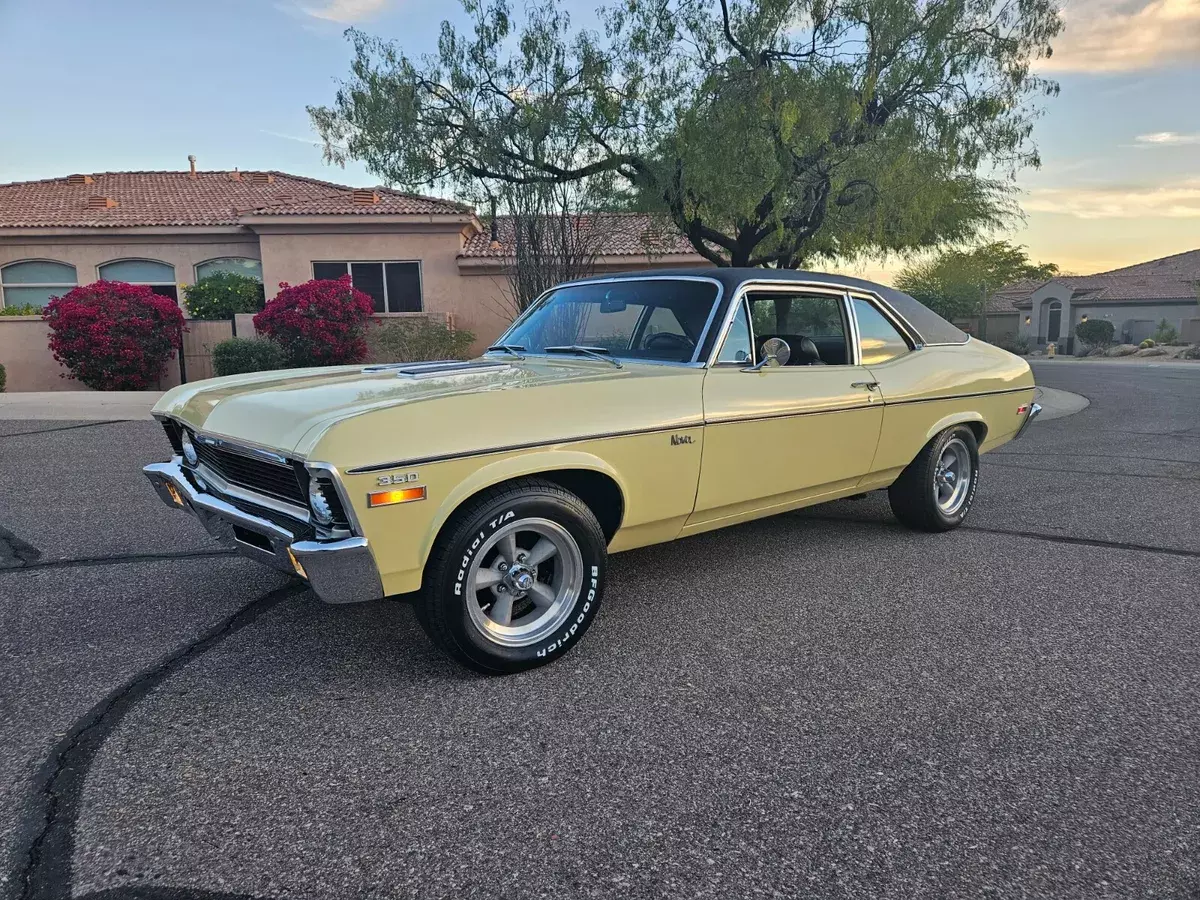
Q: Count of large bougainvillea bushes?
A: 2